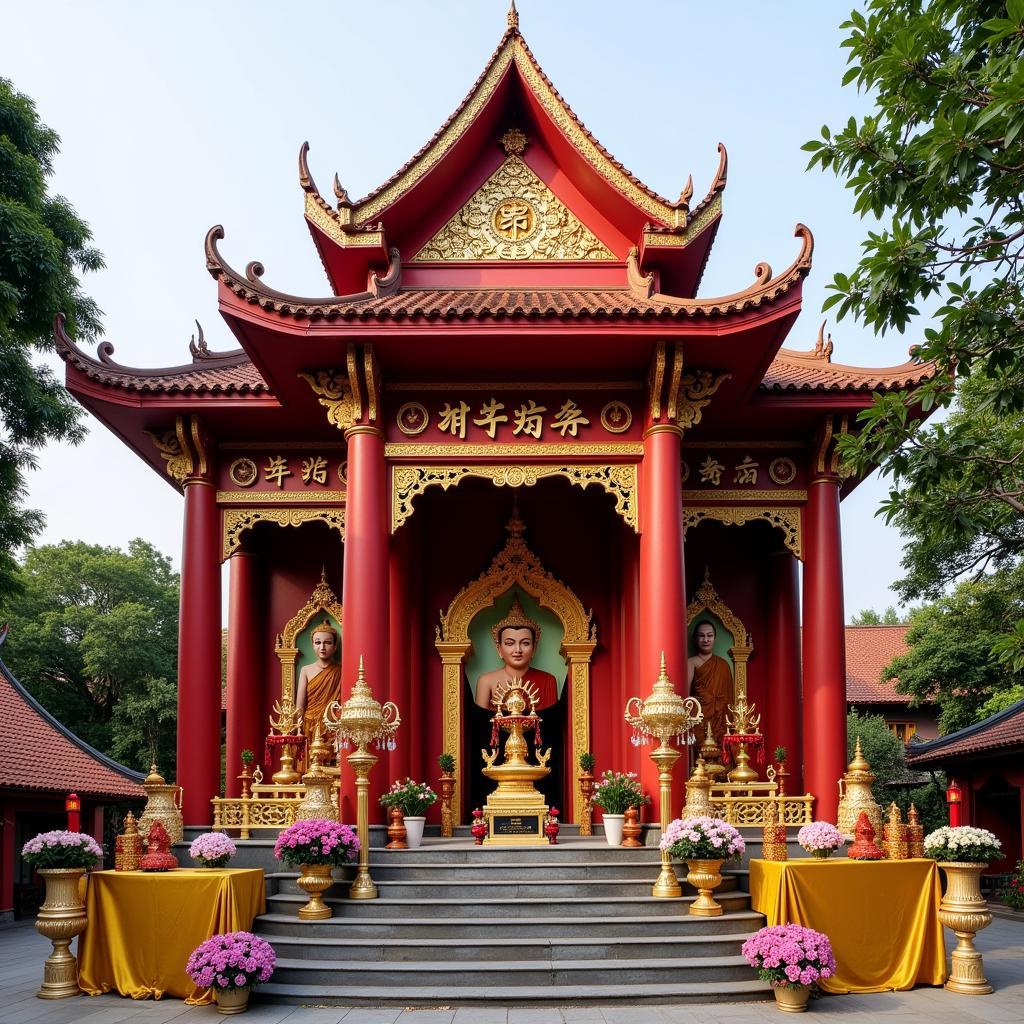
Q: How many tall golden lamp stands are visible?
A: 2